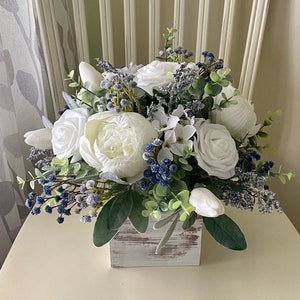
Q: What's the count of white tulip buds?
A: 3